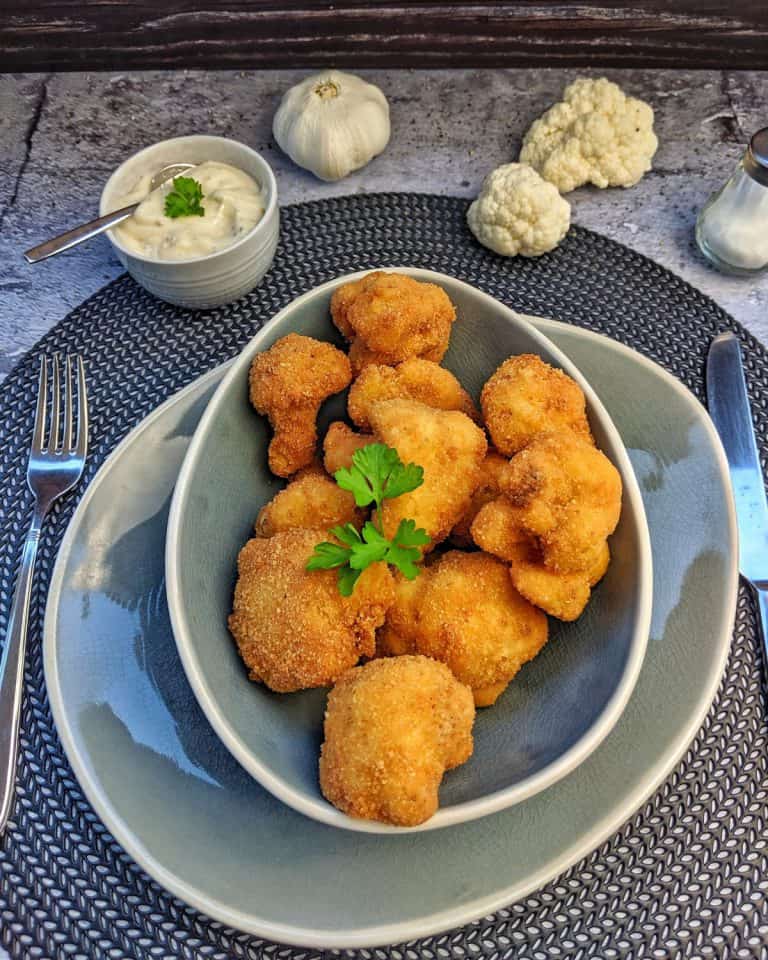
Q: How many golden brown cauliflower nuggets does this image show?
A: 11